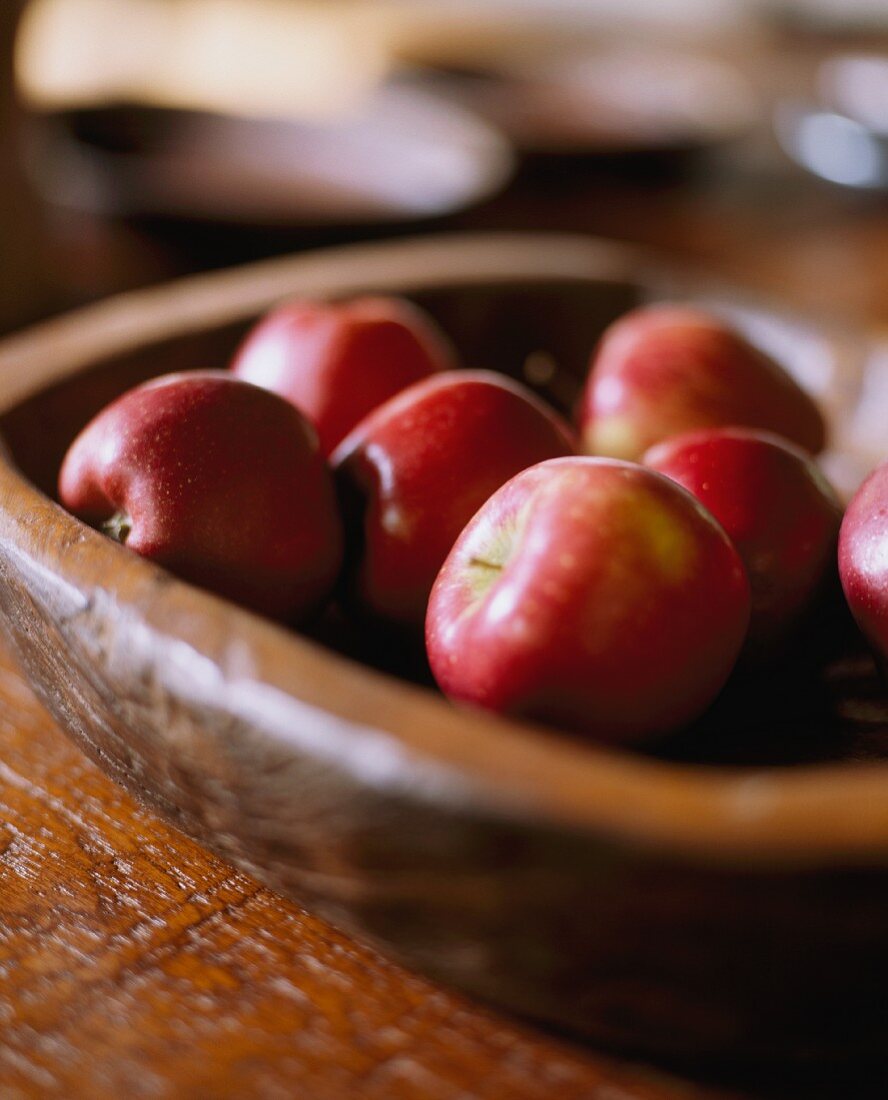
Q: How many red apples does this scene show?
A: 7